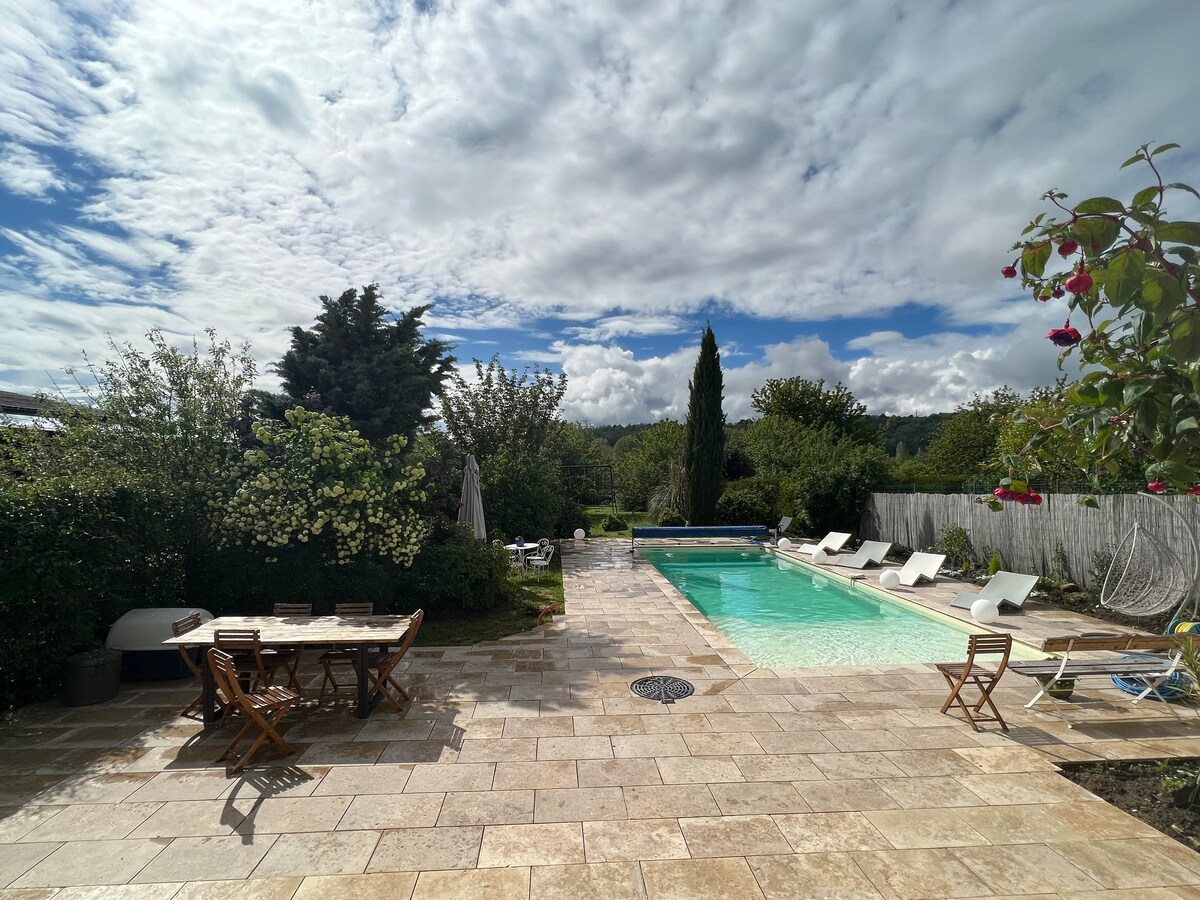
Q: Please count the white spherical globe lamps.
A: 5